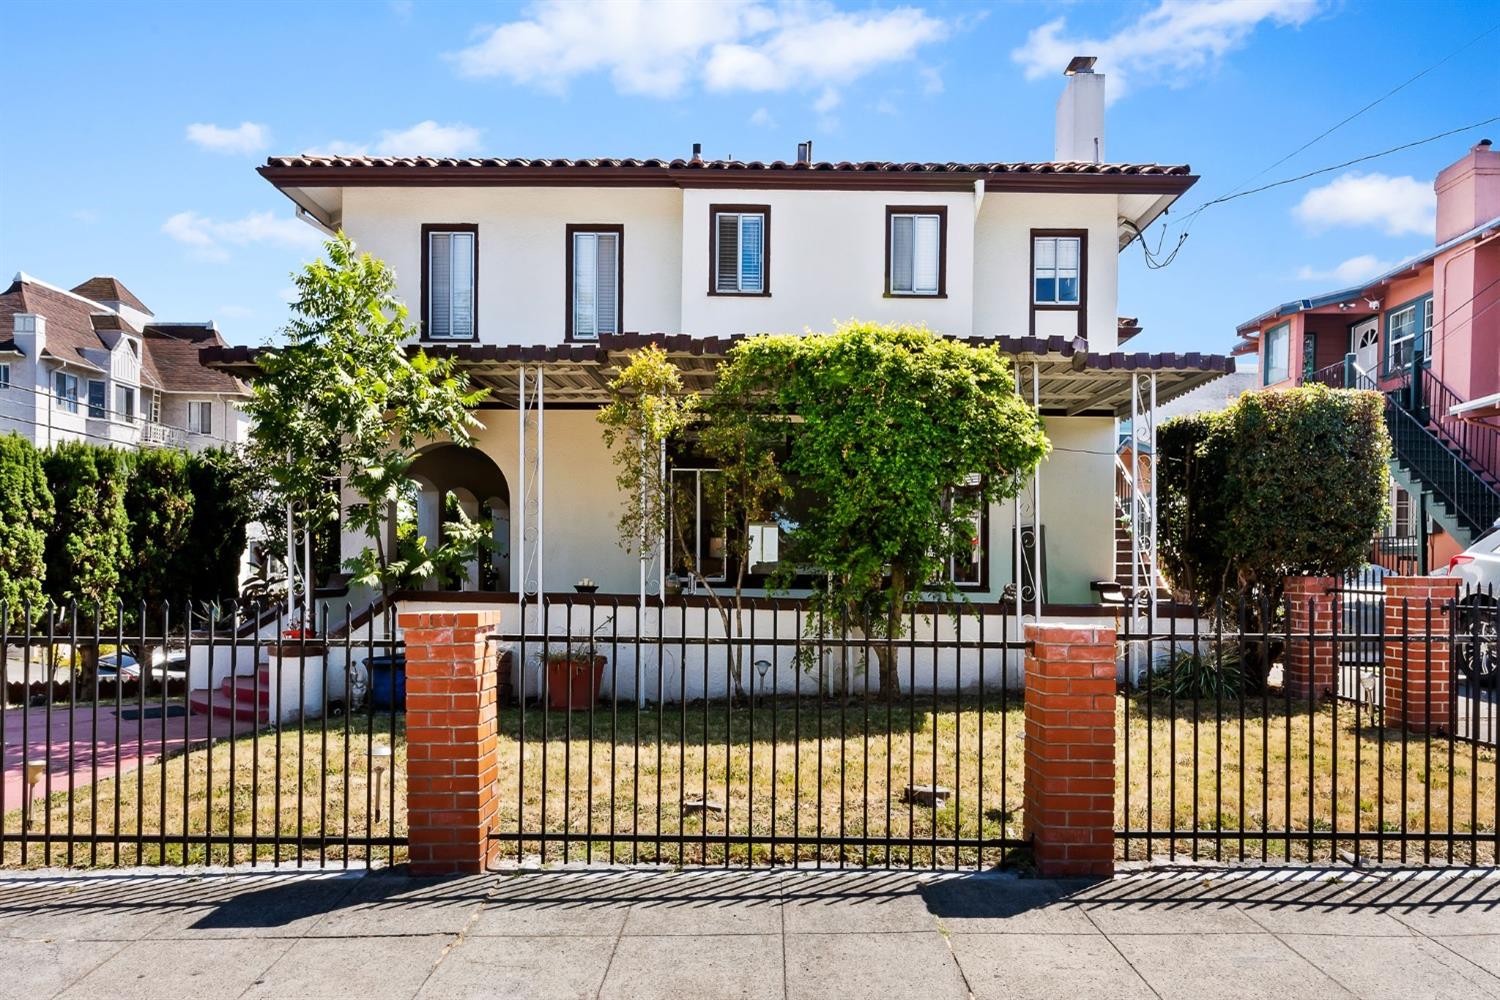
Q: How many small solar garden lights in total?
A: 4